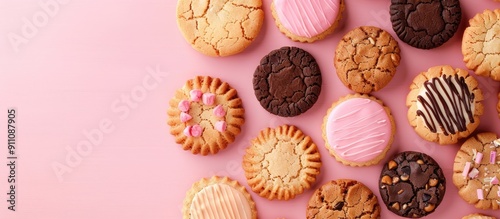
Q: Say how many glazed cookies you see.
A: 4